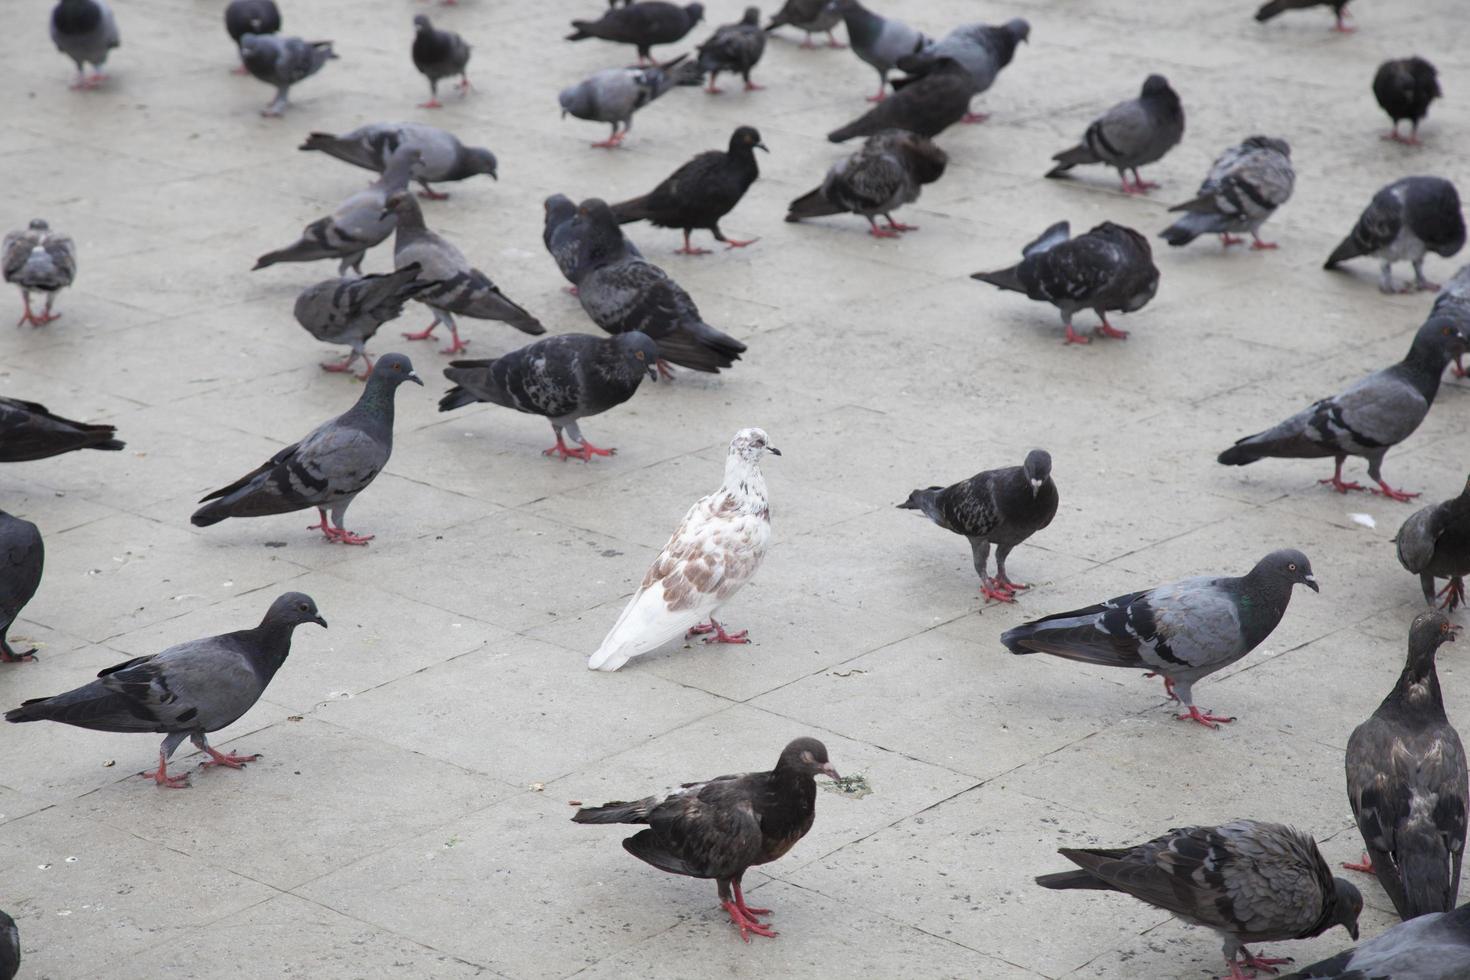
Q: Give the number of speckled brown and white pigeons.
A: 1